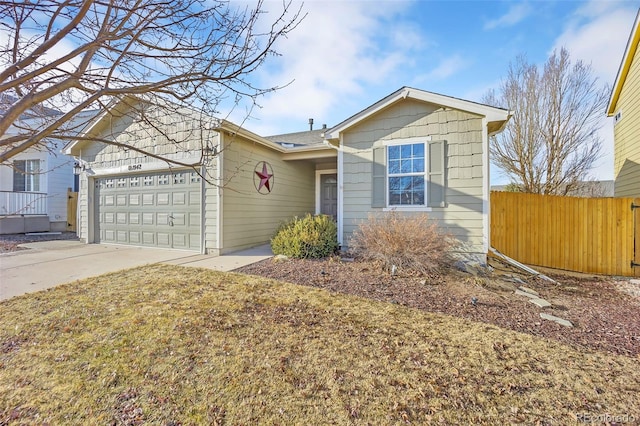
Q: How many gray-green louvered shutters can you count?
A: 2